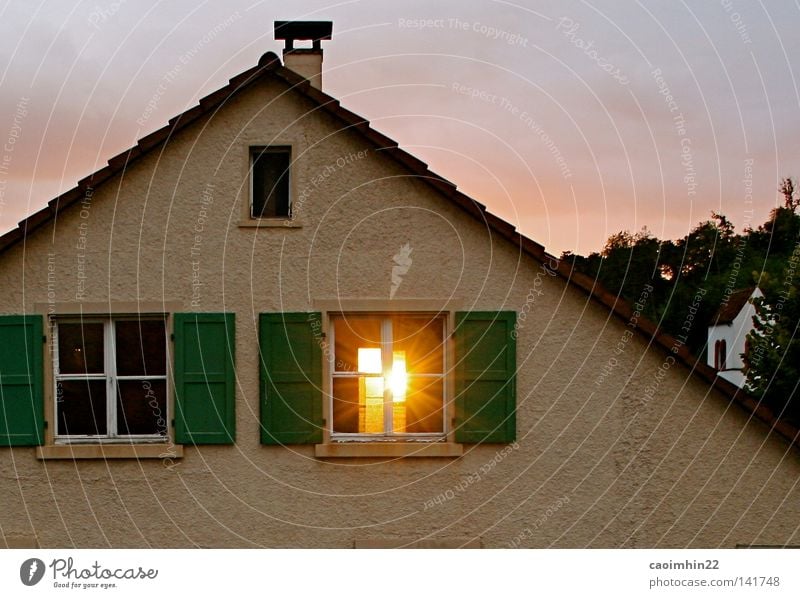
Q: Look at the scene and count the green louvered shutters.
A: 4